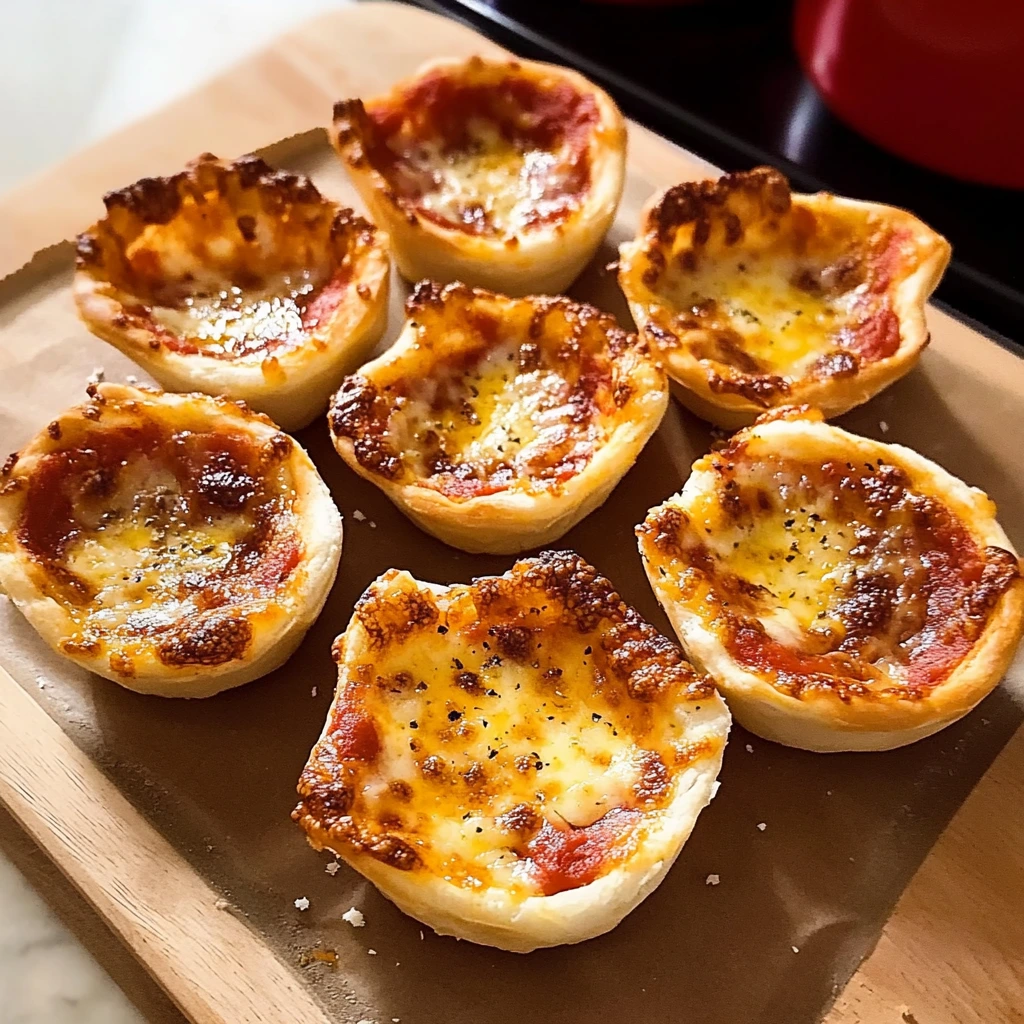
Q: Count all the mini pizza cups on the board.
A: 7